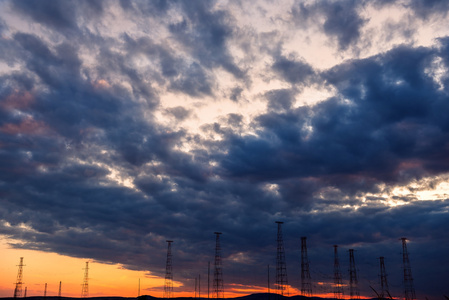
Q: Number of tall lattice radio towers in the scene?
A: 10